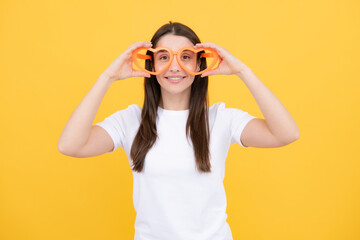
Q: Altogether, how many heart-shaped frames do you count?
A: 2